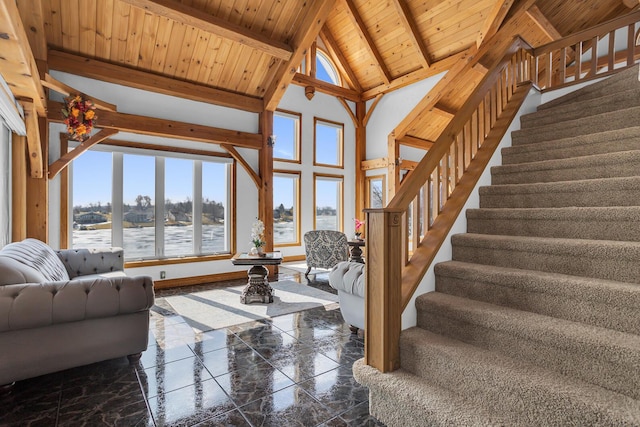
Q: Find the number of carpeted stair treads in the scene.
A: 12